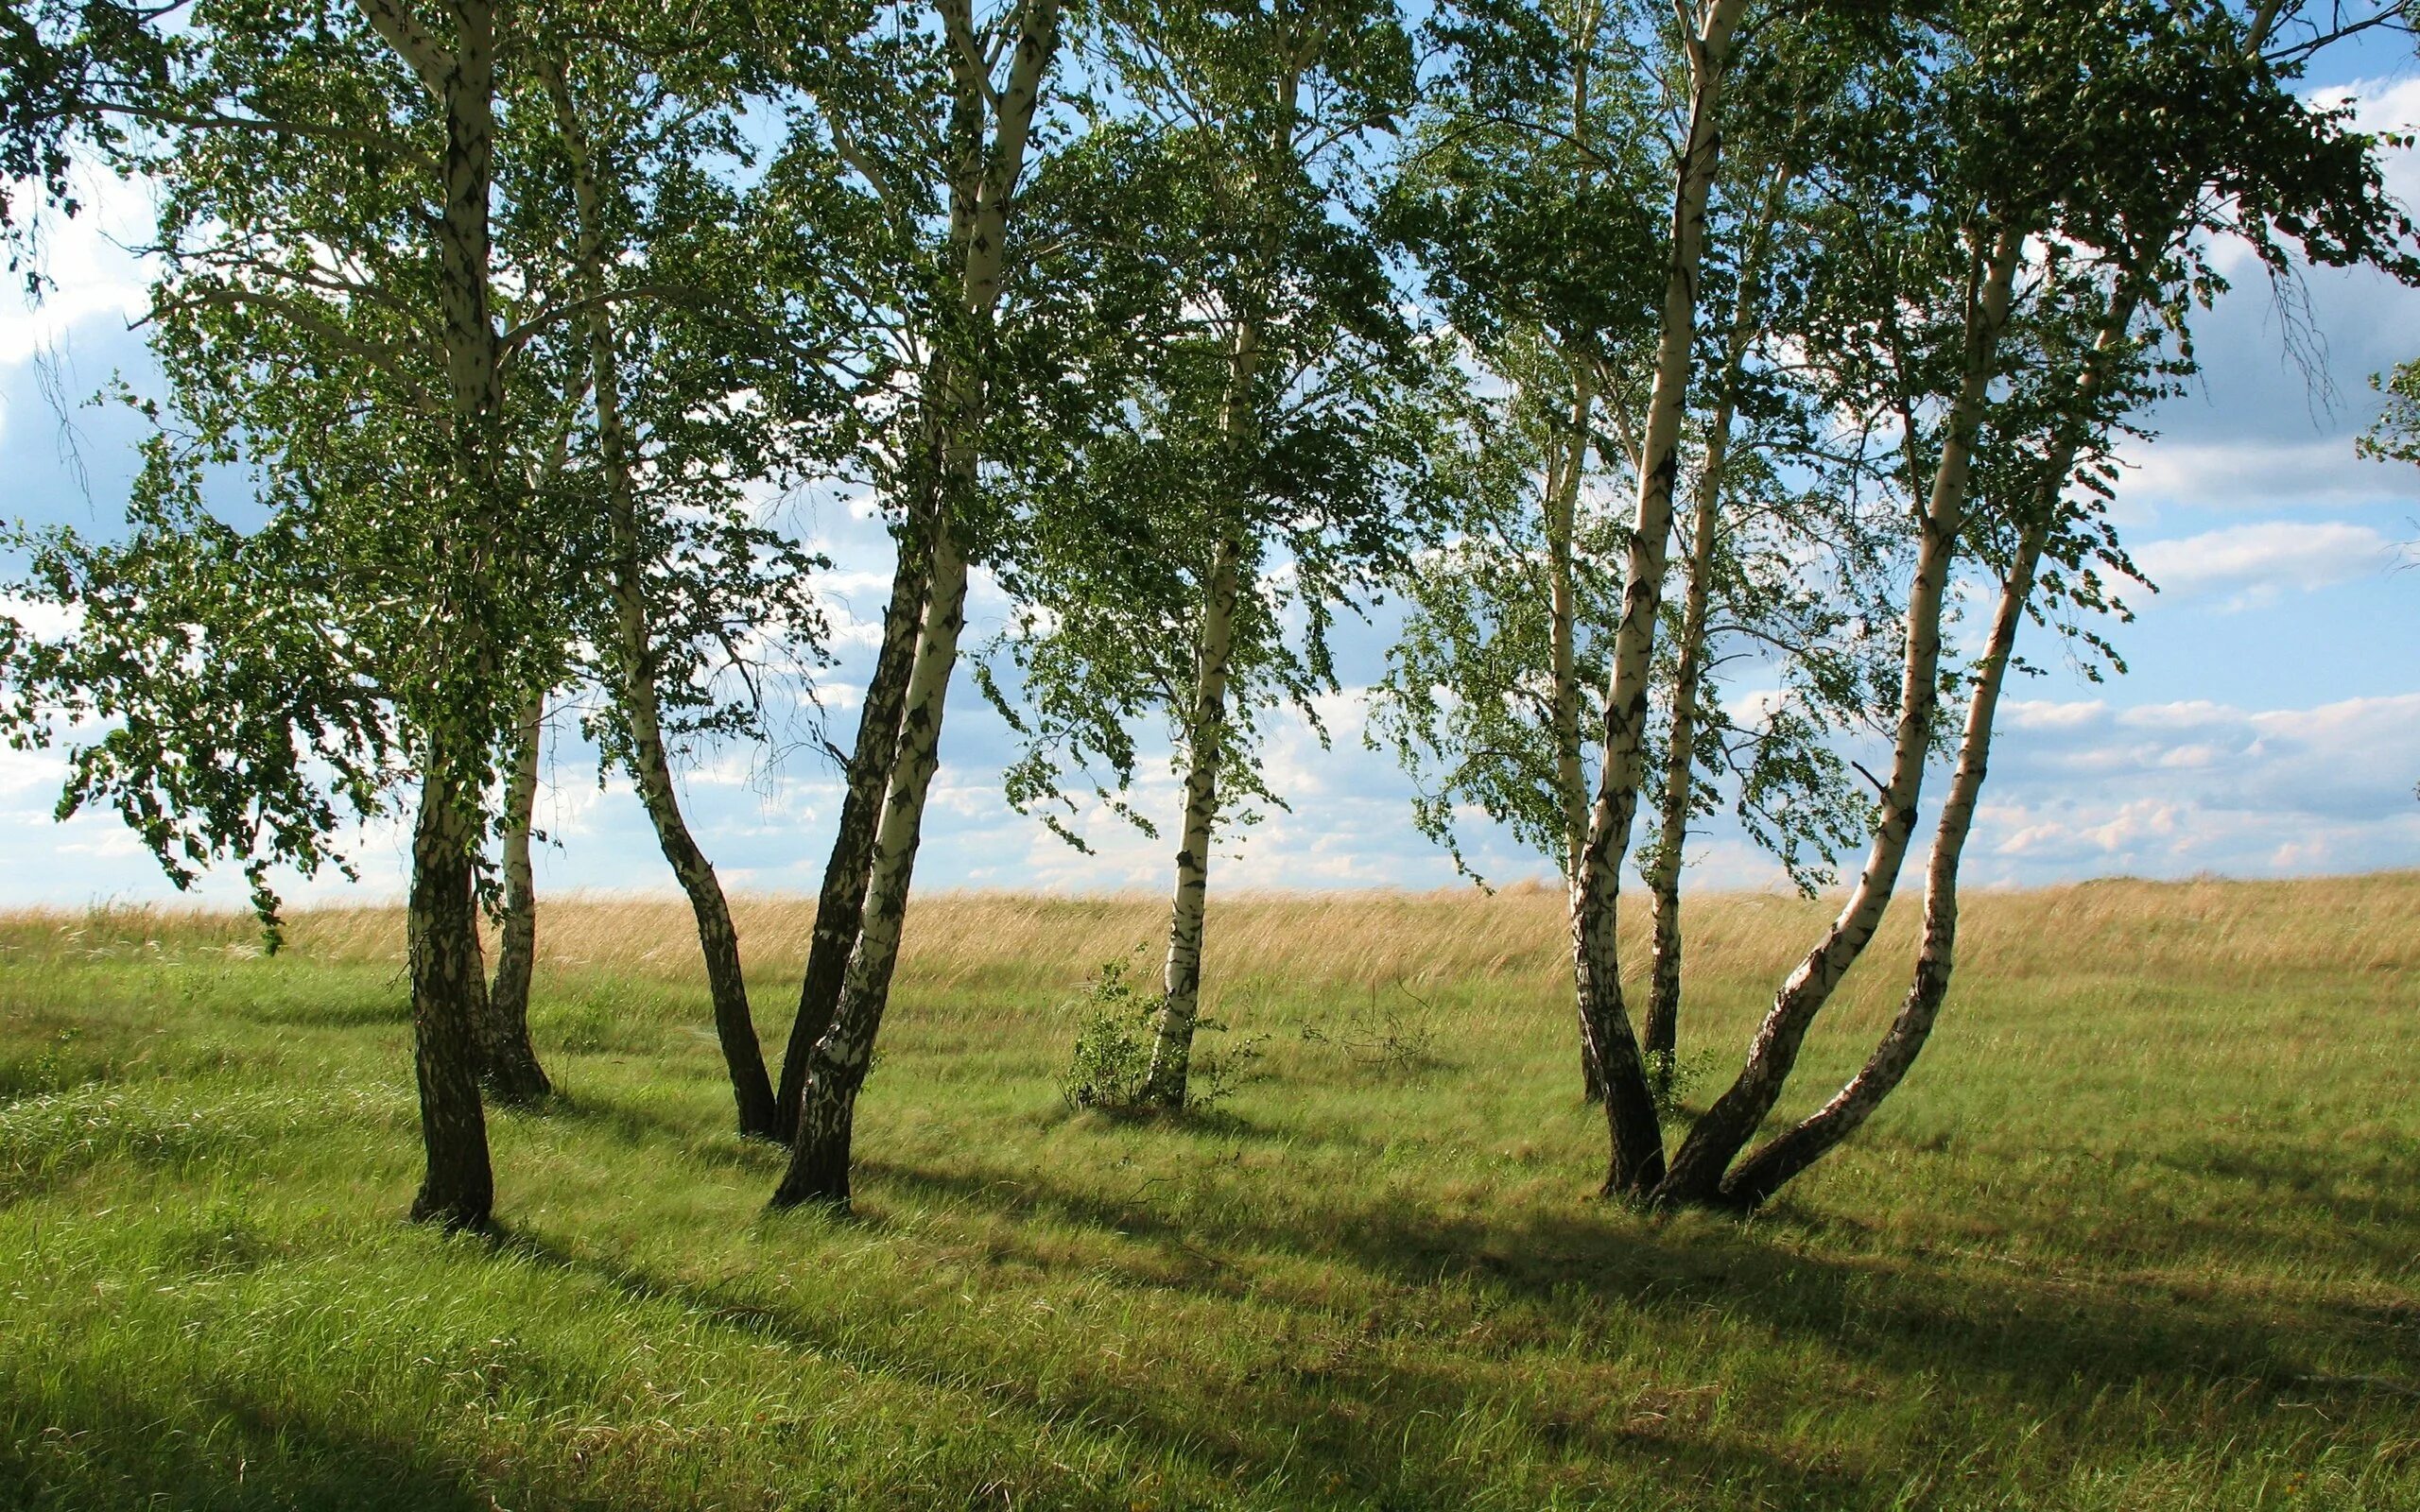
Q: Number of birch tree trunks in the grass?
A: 12